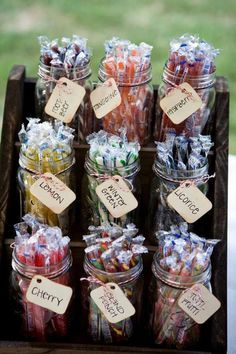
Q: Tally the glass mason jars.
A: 9